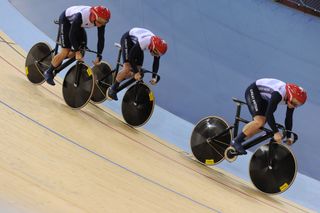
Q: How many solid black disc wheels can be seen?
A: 6